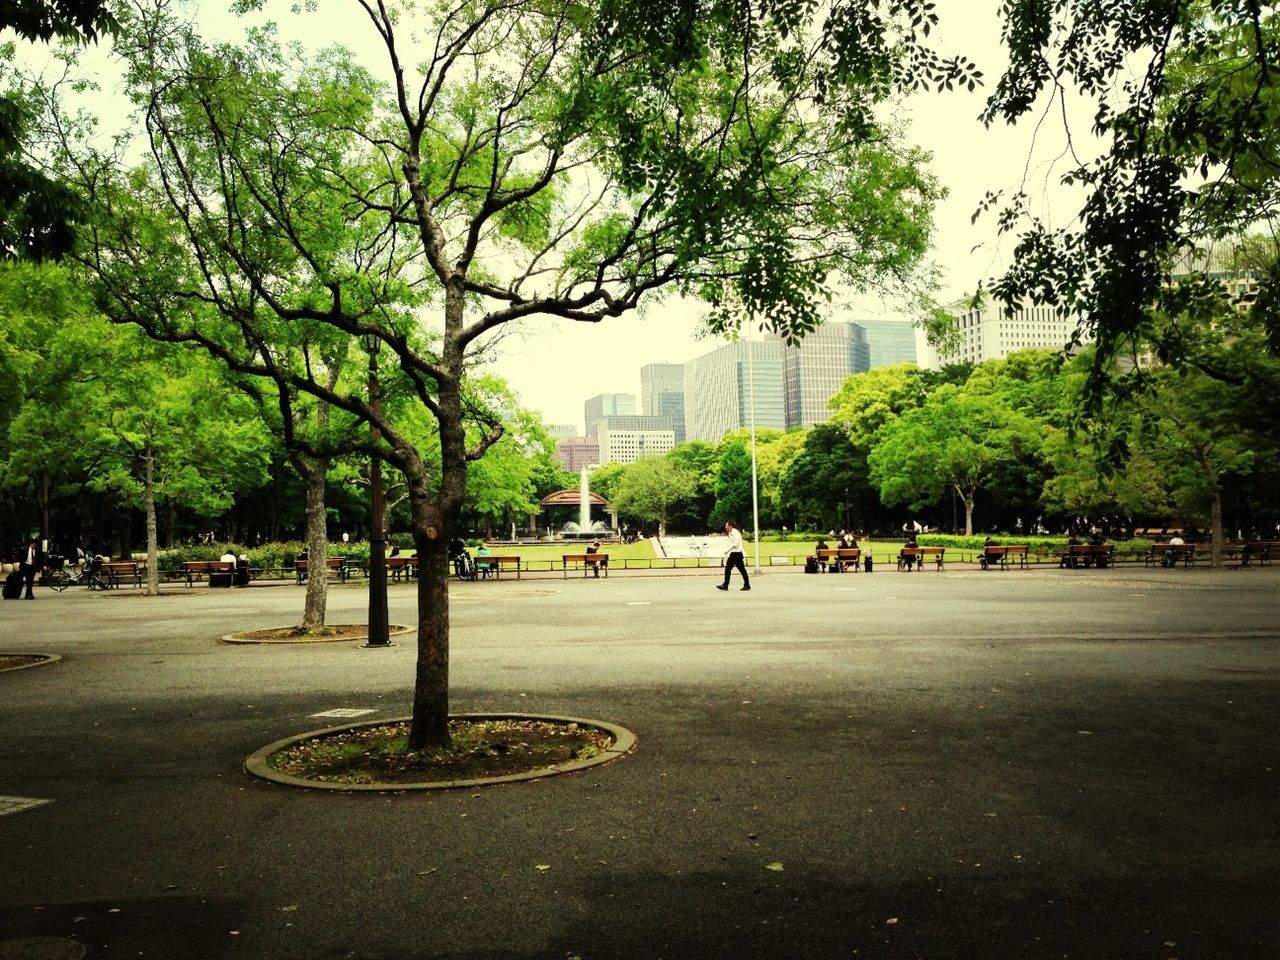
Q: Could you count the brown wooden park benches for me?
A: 12